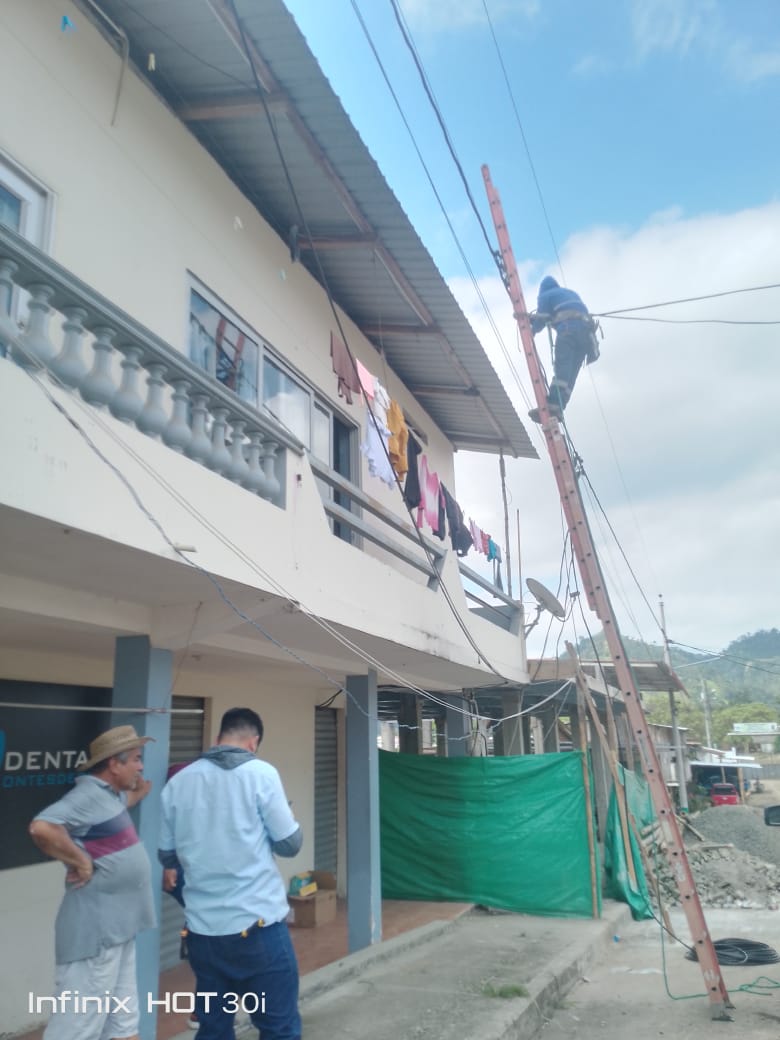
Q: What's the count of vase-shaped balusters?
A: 12